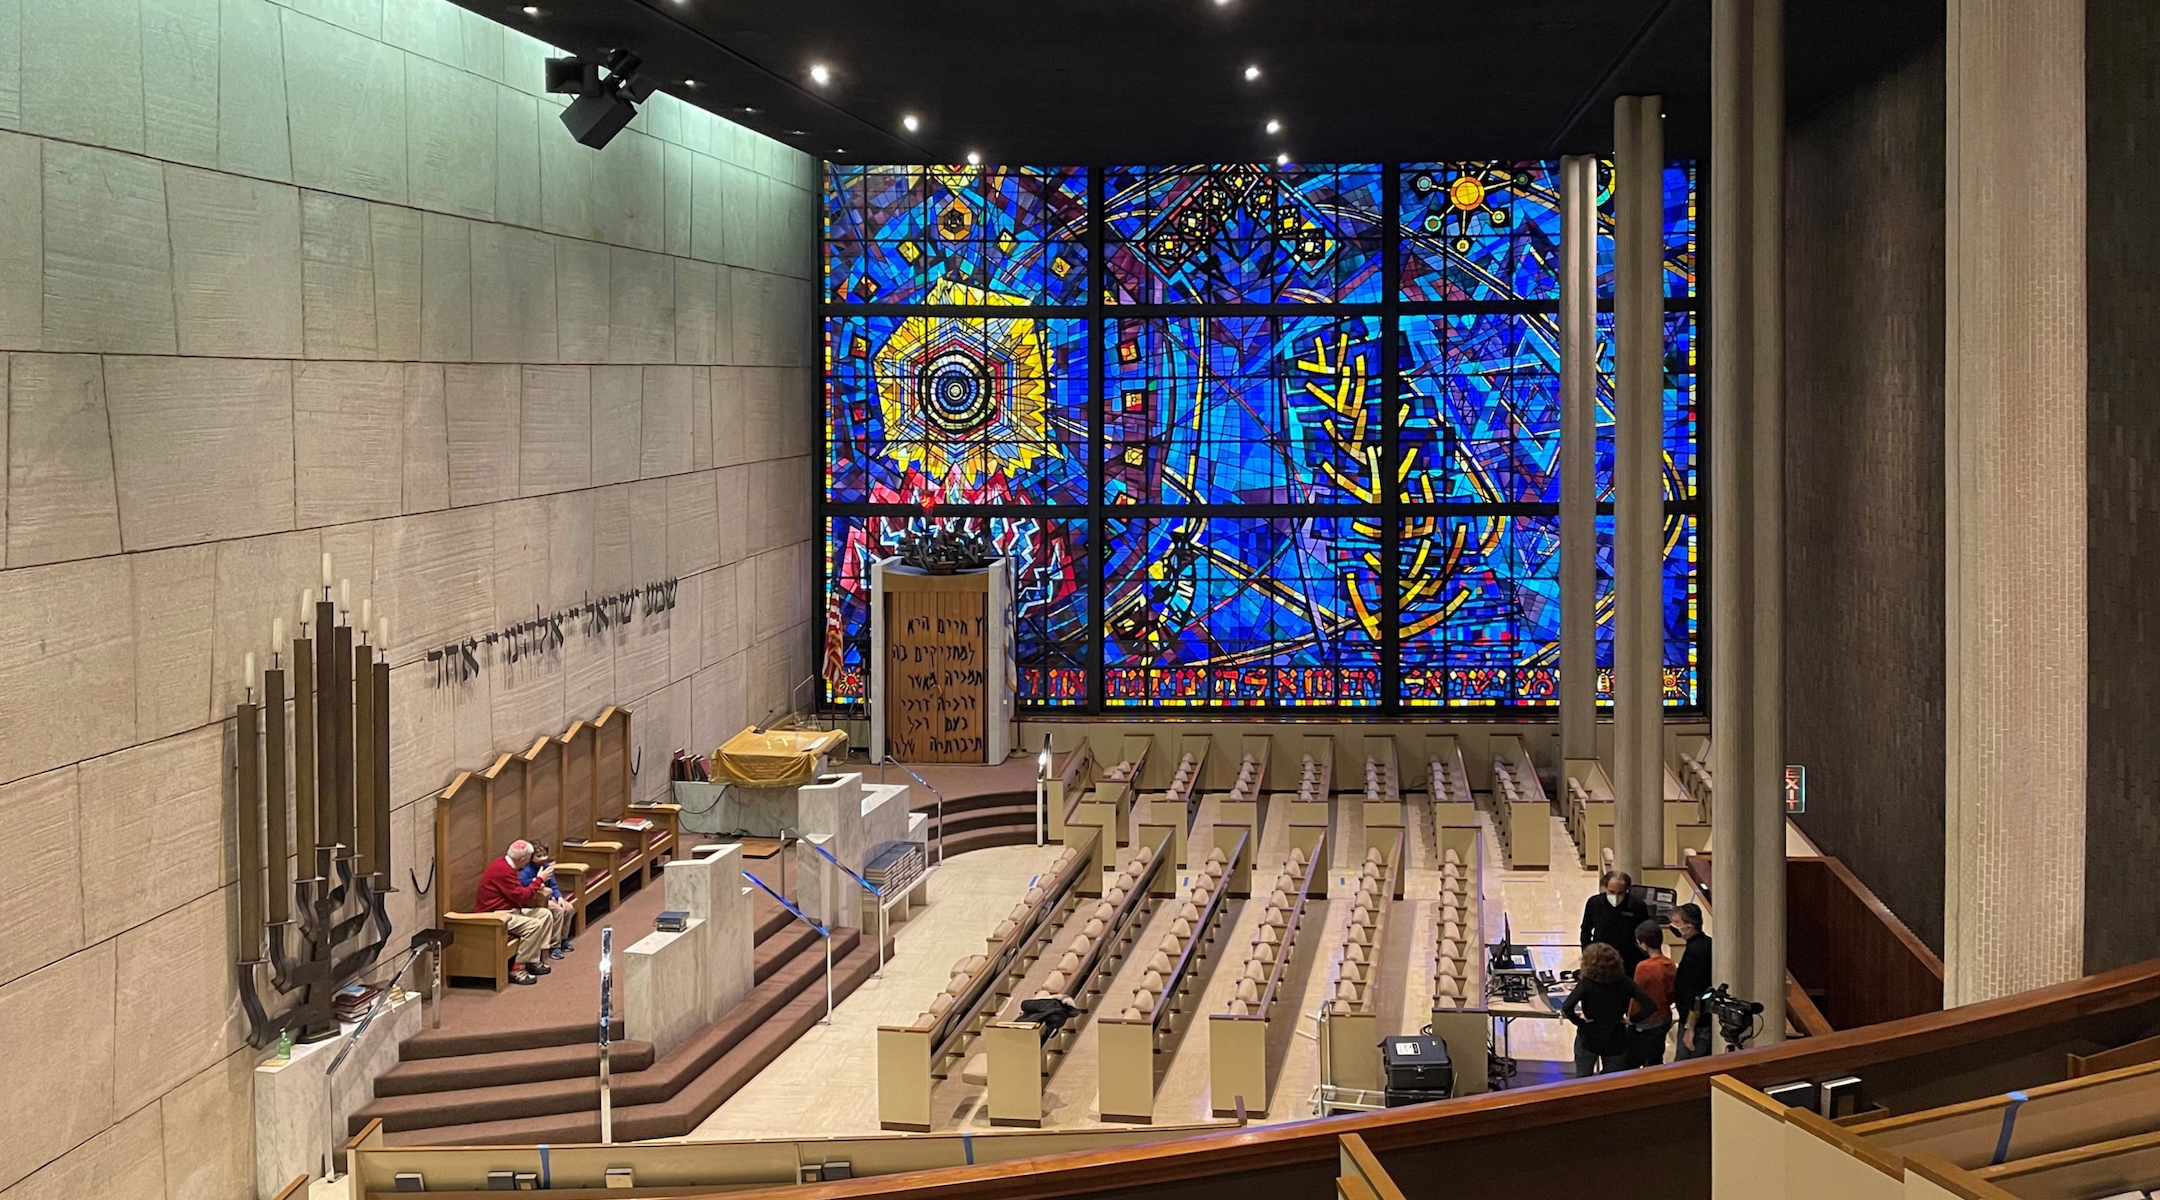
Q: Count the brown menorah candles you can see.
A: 7